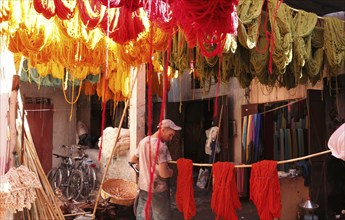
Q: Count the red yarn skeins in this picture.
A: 3